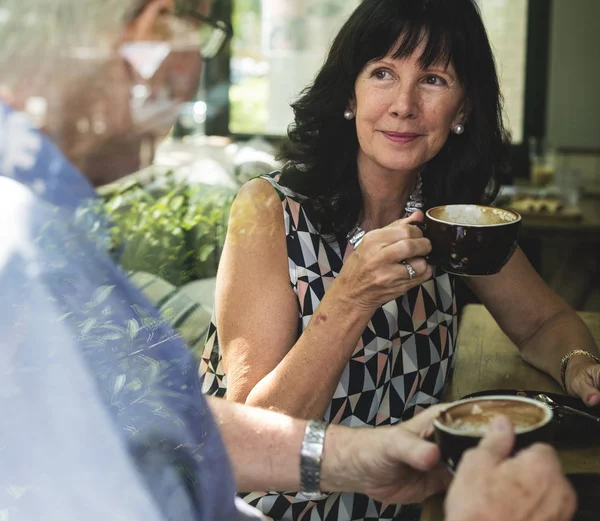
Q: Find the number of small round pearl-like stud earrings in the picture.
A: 2